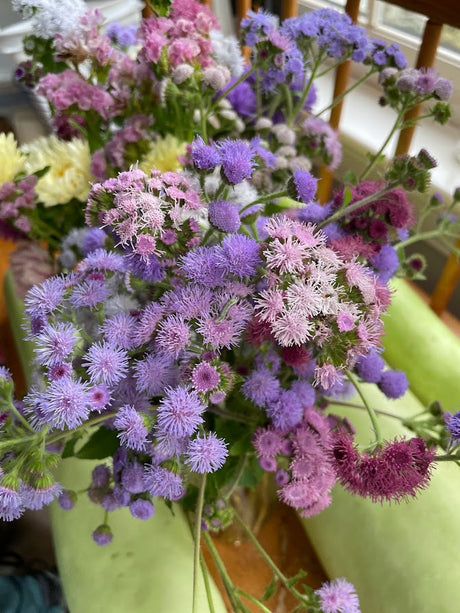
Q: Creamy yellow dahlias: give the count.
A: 3